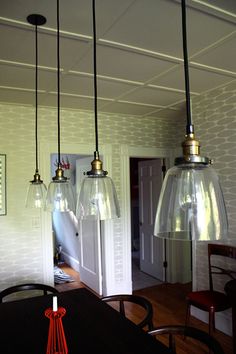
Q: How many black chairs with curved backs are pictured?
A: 3